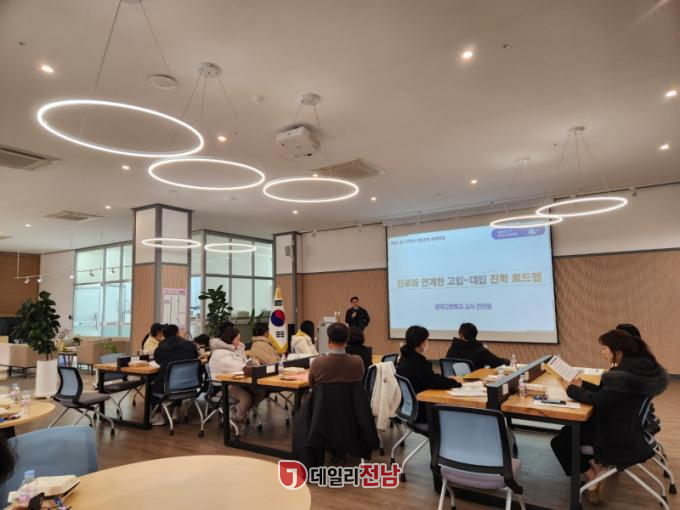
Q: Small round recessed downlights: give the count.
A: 12